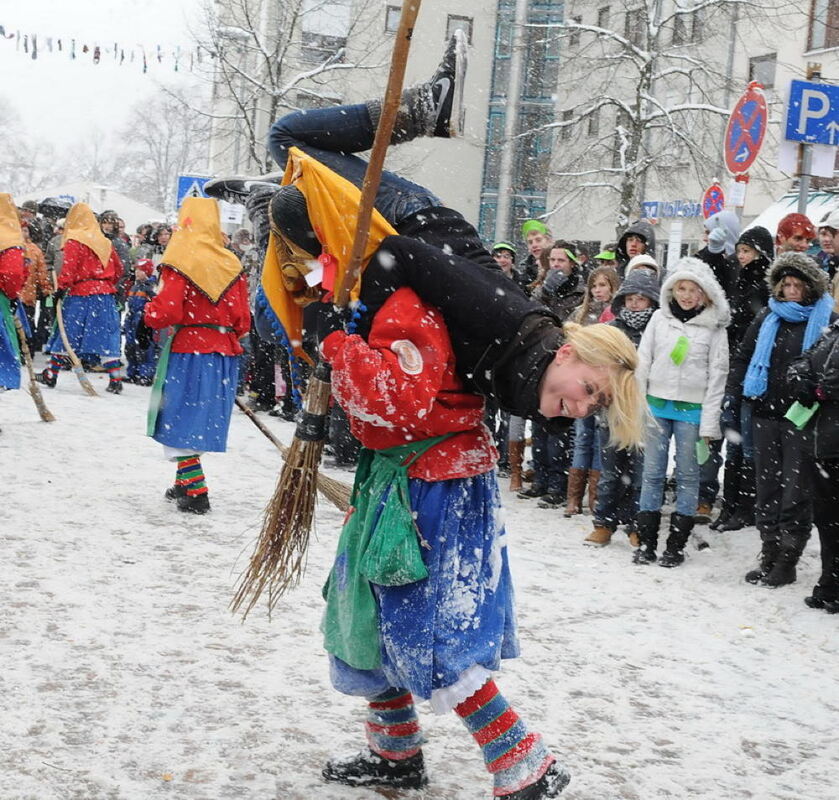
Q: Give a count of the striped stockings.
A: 6